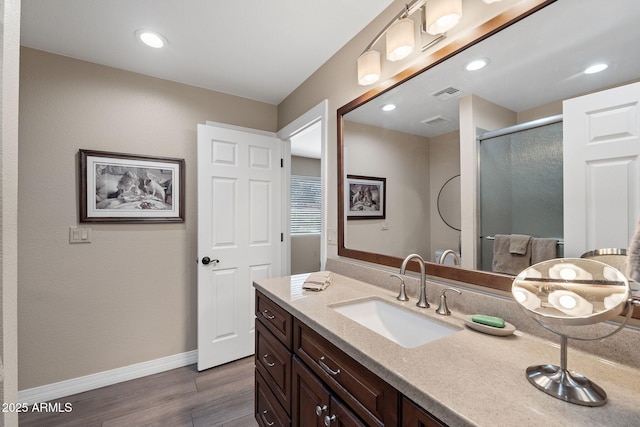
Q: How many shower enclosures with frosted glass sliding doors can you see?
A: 1